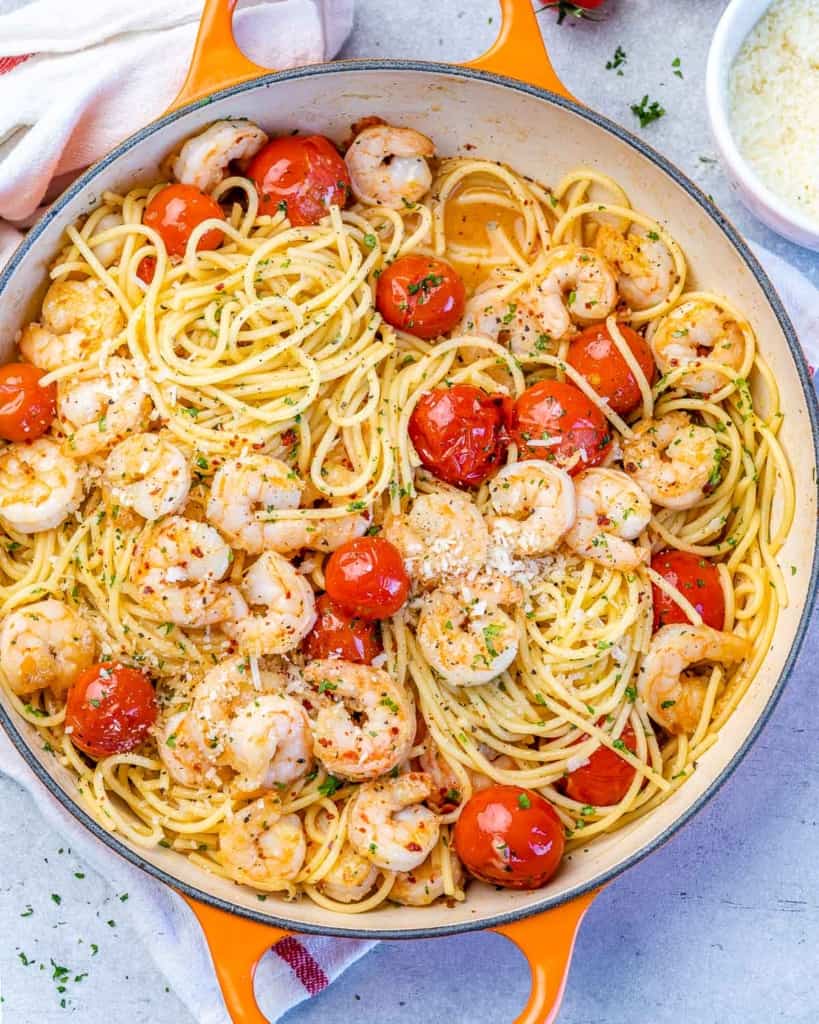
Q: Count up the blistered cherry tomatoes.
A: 13